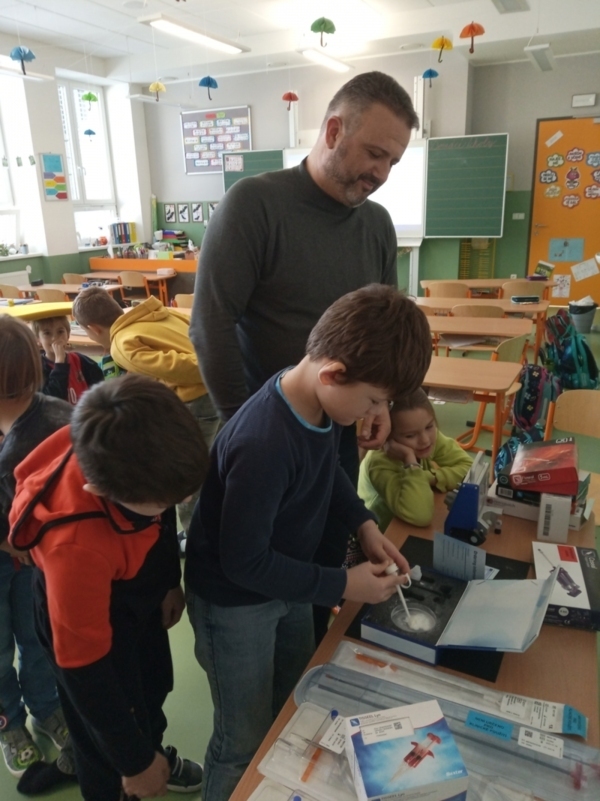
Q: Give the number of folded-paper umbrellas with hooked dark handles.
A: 10